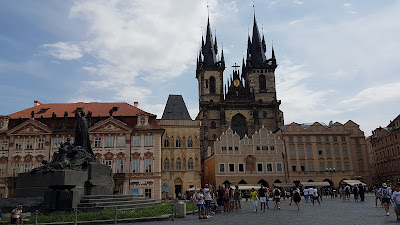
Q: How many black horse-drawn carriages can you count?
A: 0